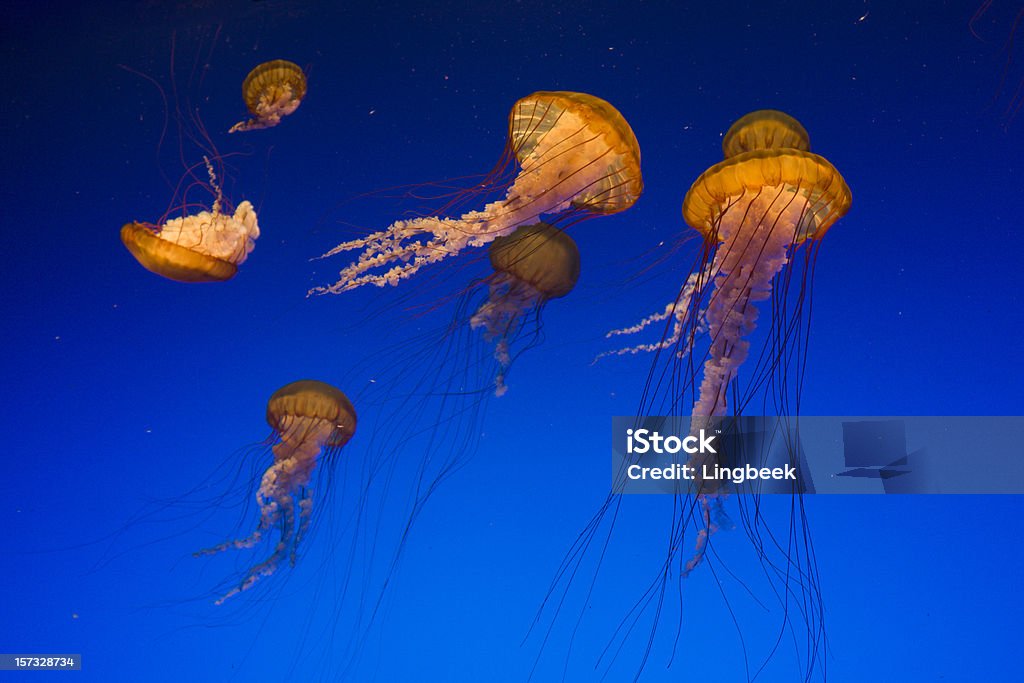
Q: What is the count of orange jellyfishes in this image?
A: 7